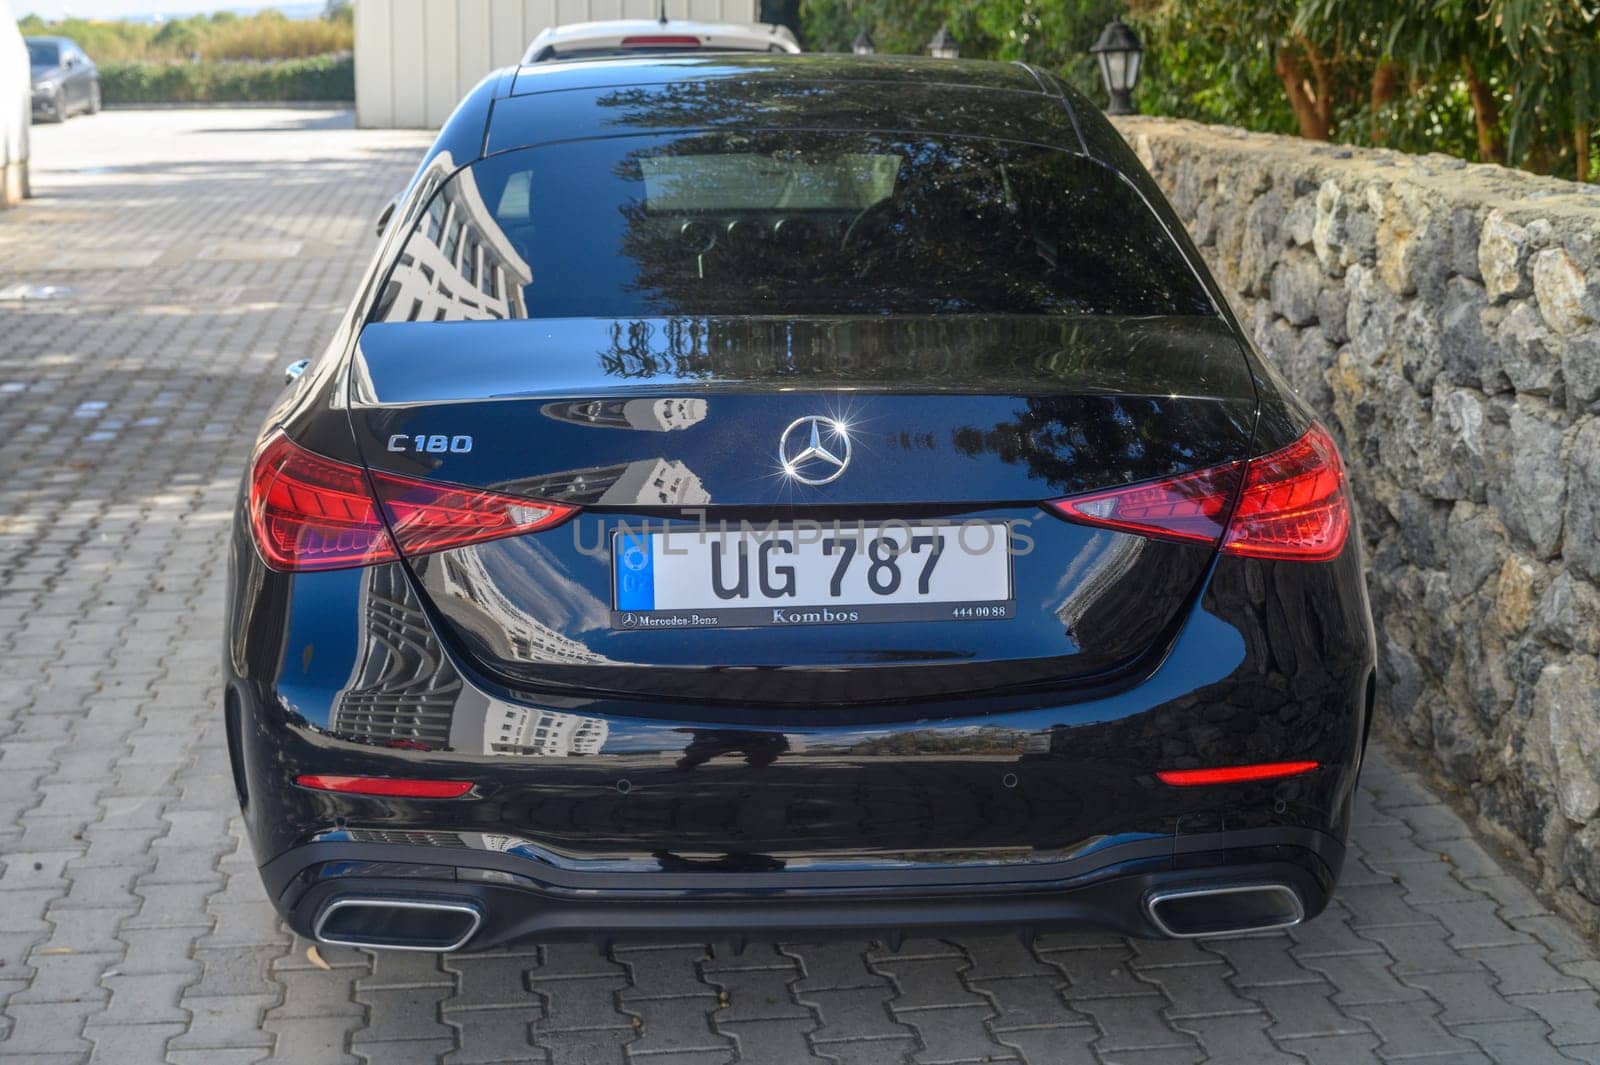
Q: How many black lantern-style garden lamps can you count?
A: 3